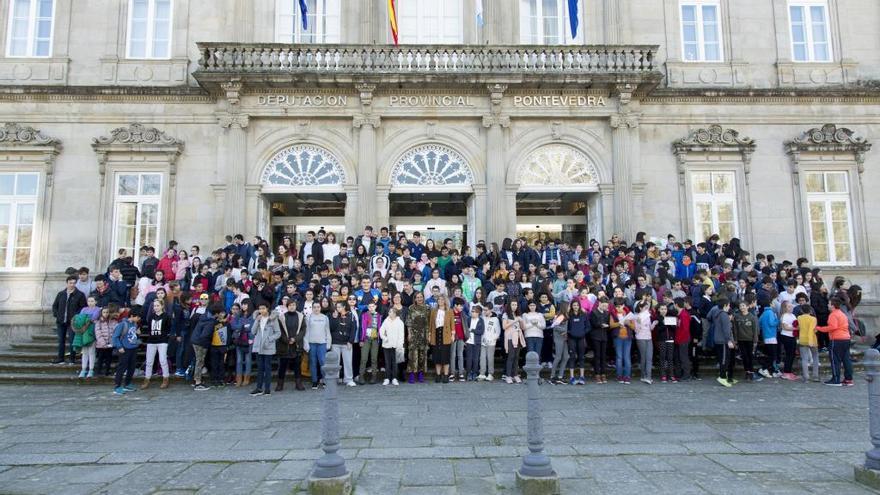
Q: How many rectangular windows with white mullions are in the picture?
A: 11